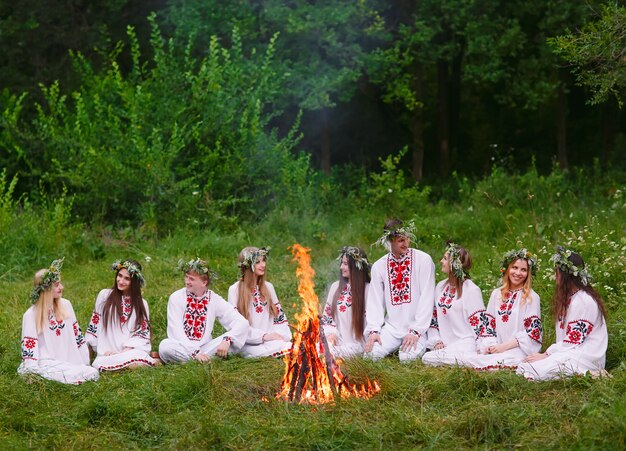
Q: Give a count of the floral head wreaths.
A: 9